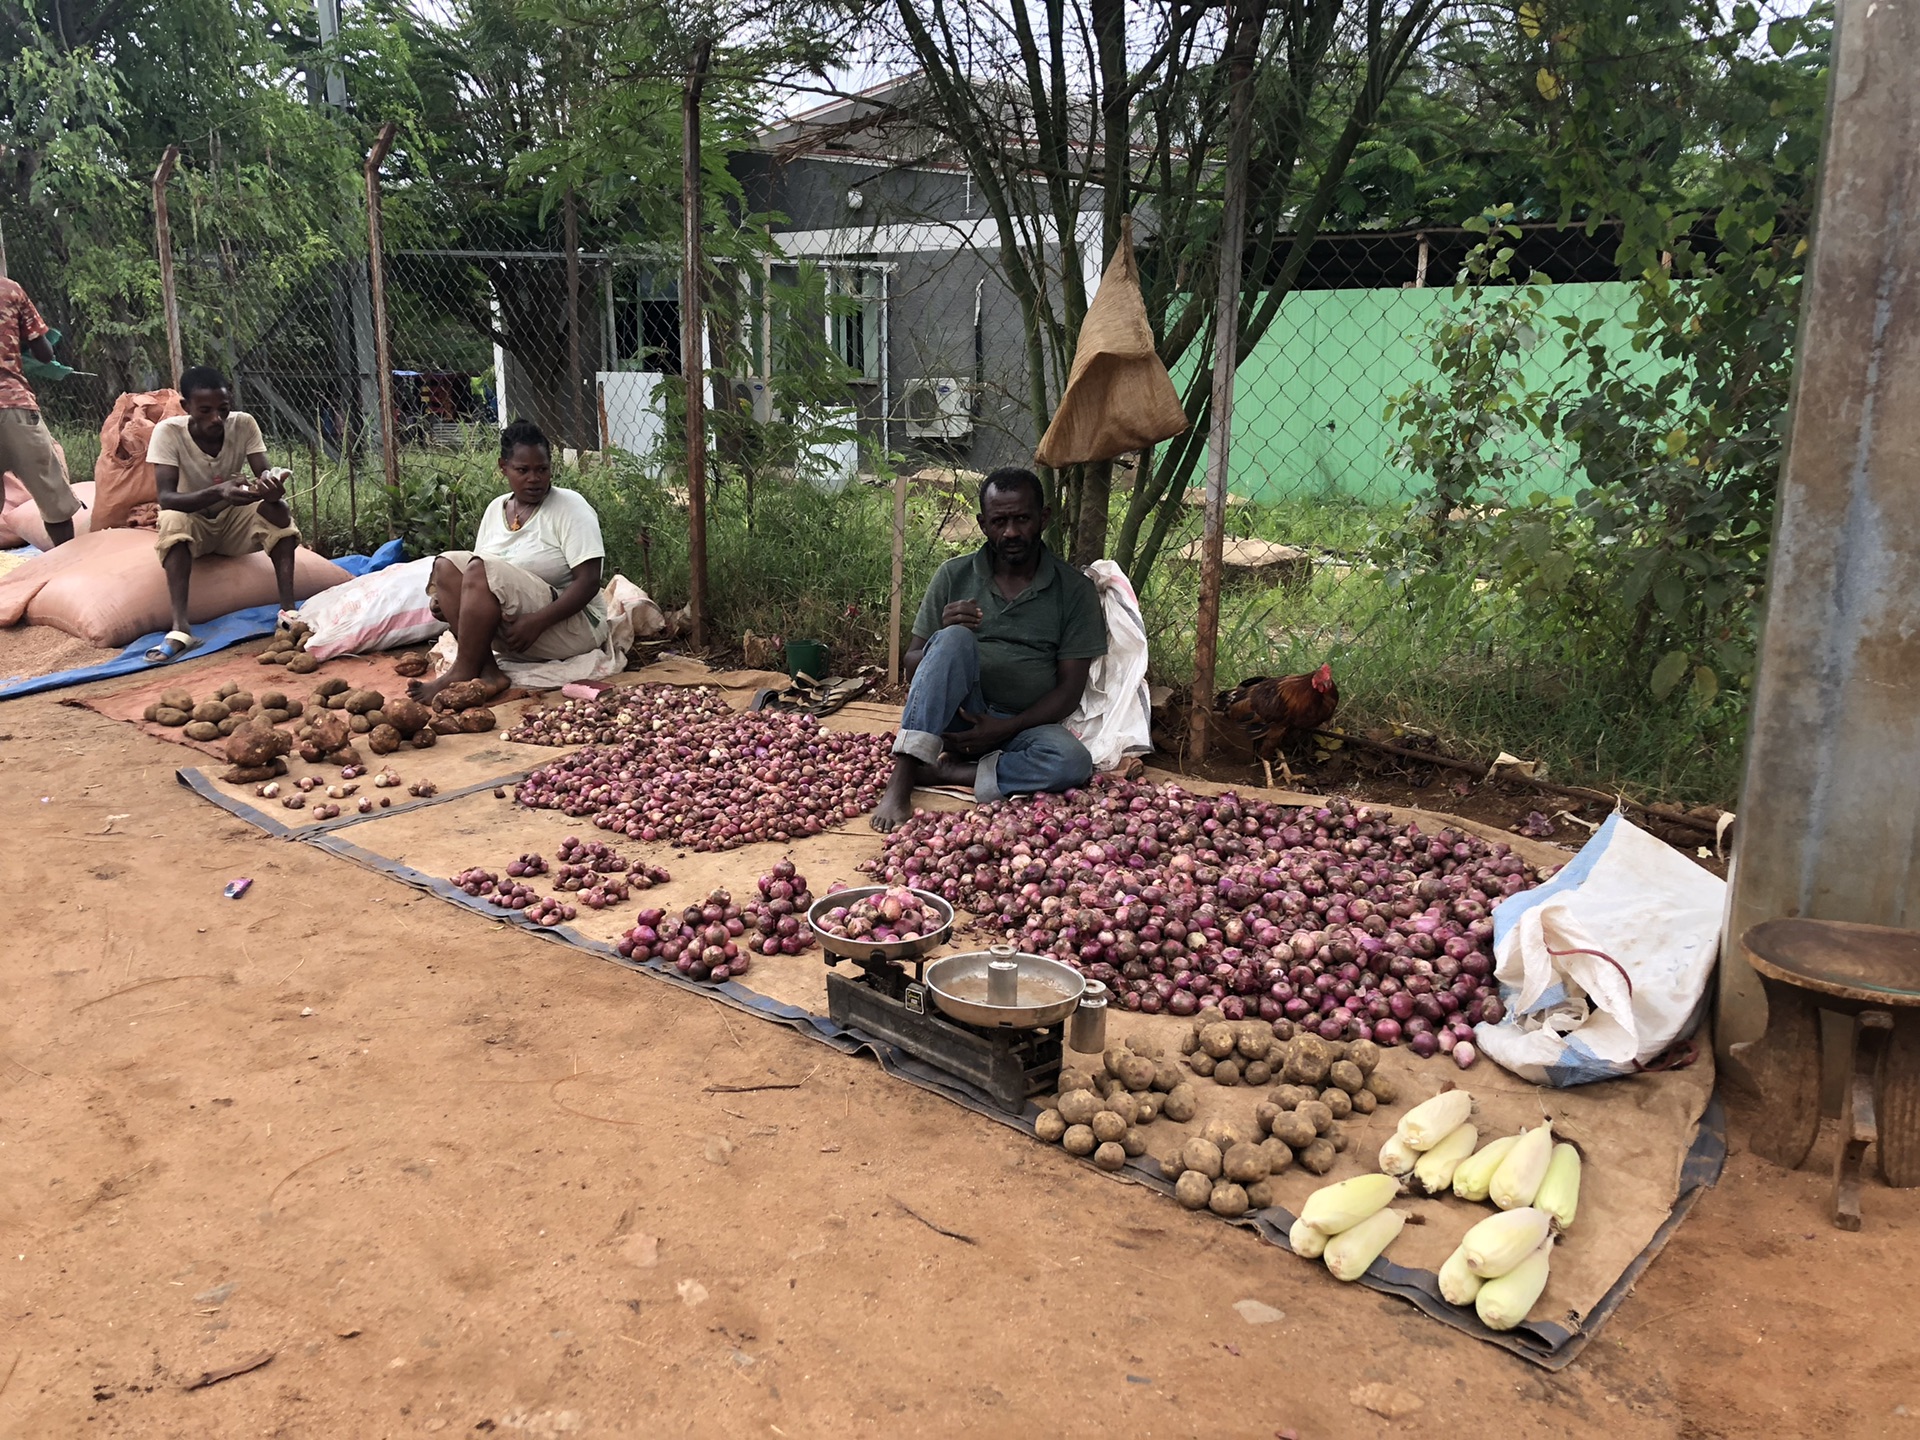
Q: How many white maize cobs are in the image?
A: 12